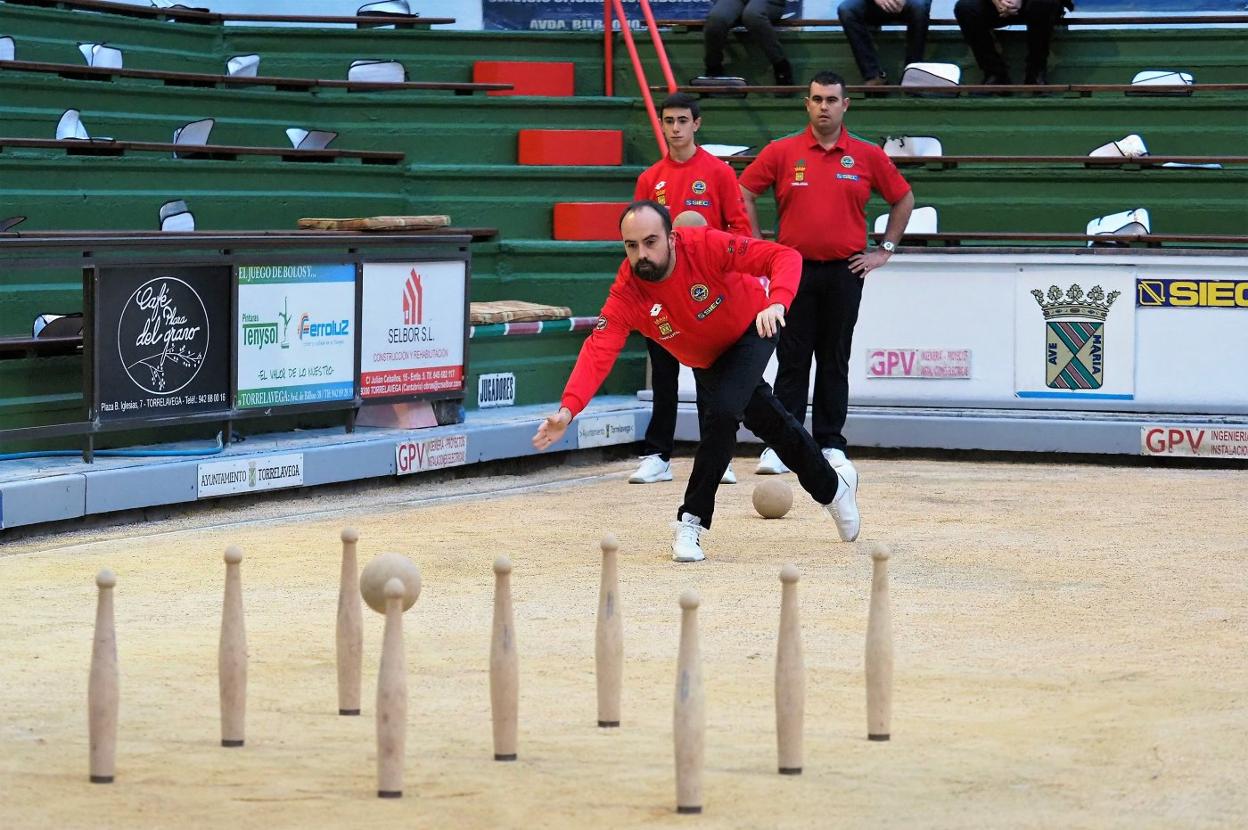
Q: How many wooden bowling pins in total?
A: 9